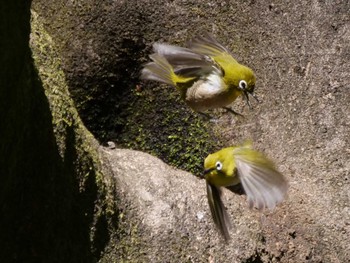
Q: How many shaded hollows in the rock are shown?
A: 1